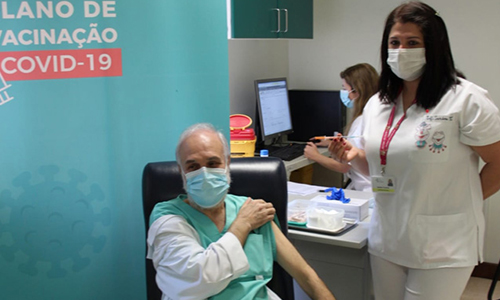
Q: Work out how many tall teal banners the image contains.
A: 1